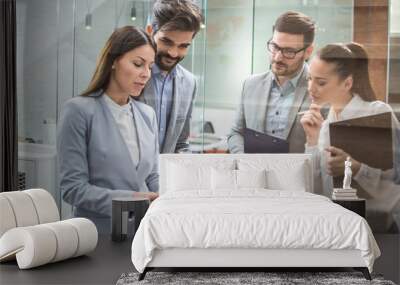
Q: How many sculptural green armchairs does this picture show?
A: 0